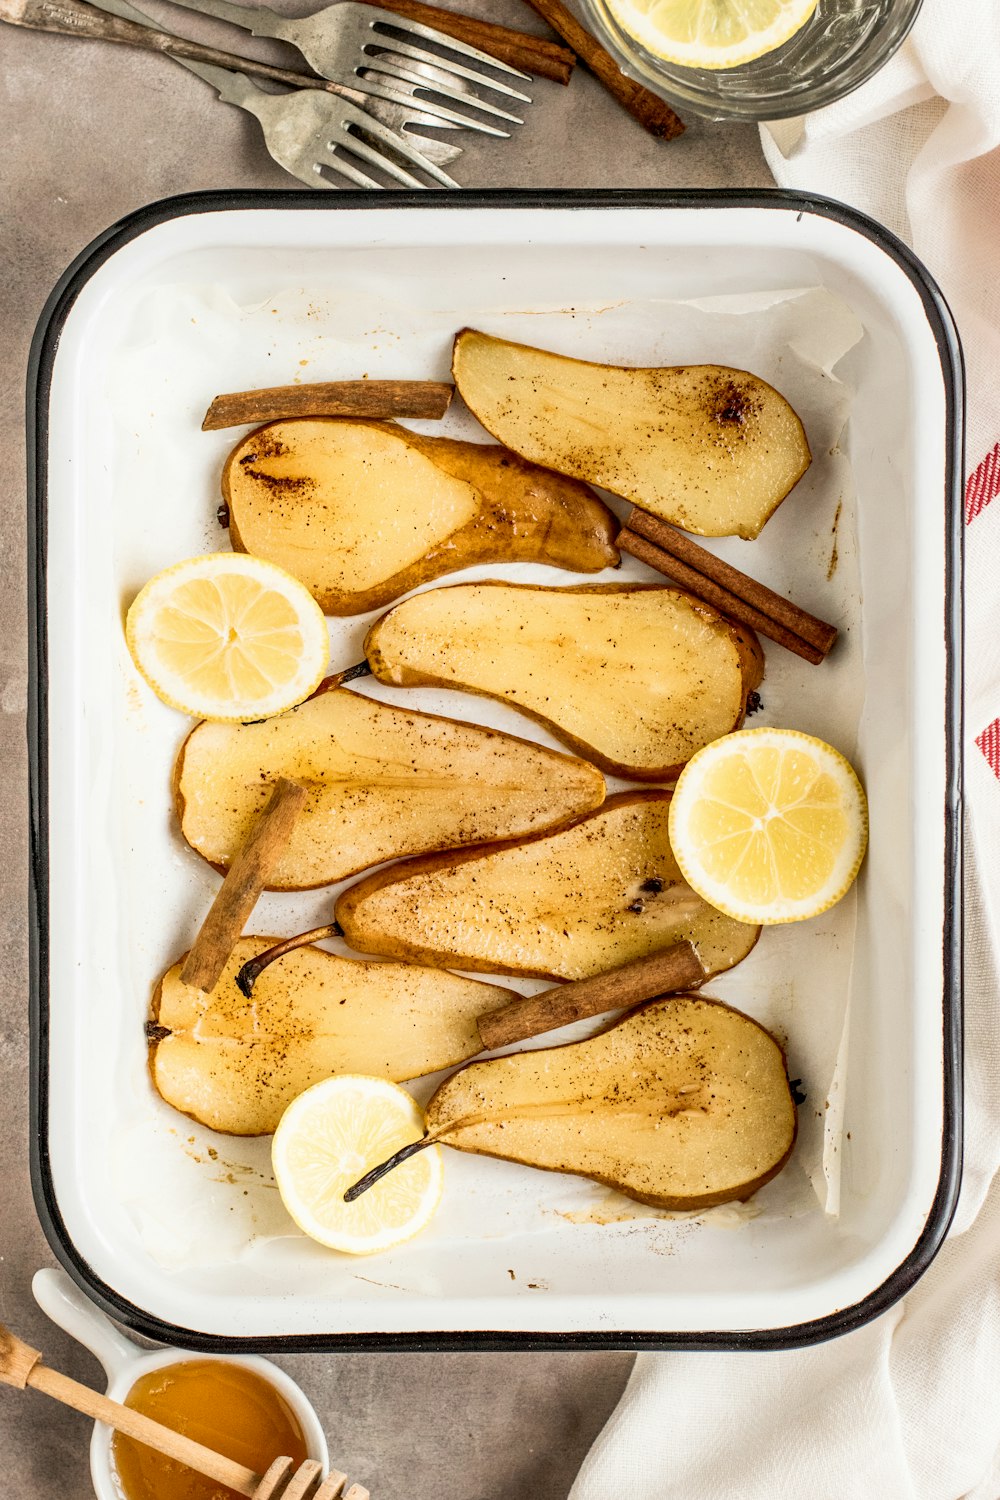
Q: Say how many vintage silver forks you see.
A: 3